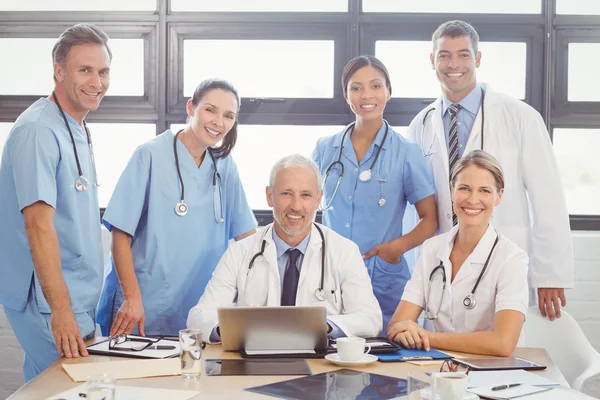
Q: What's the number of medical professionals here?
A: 6